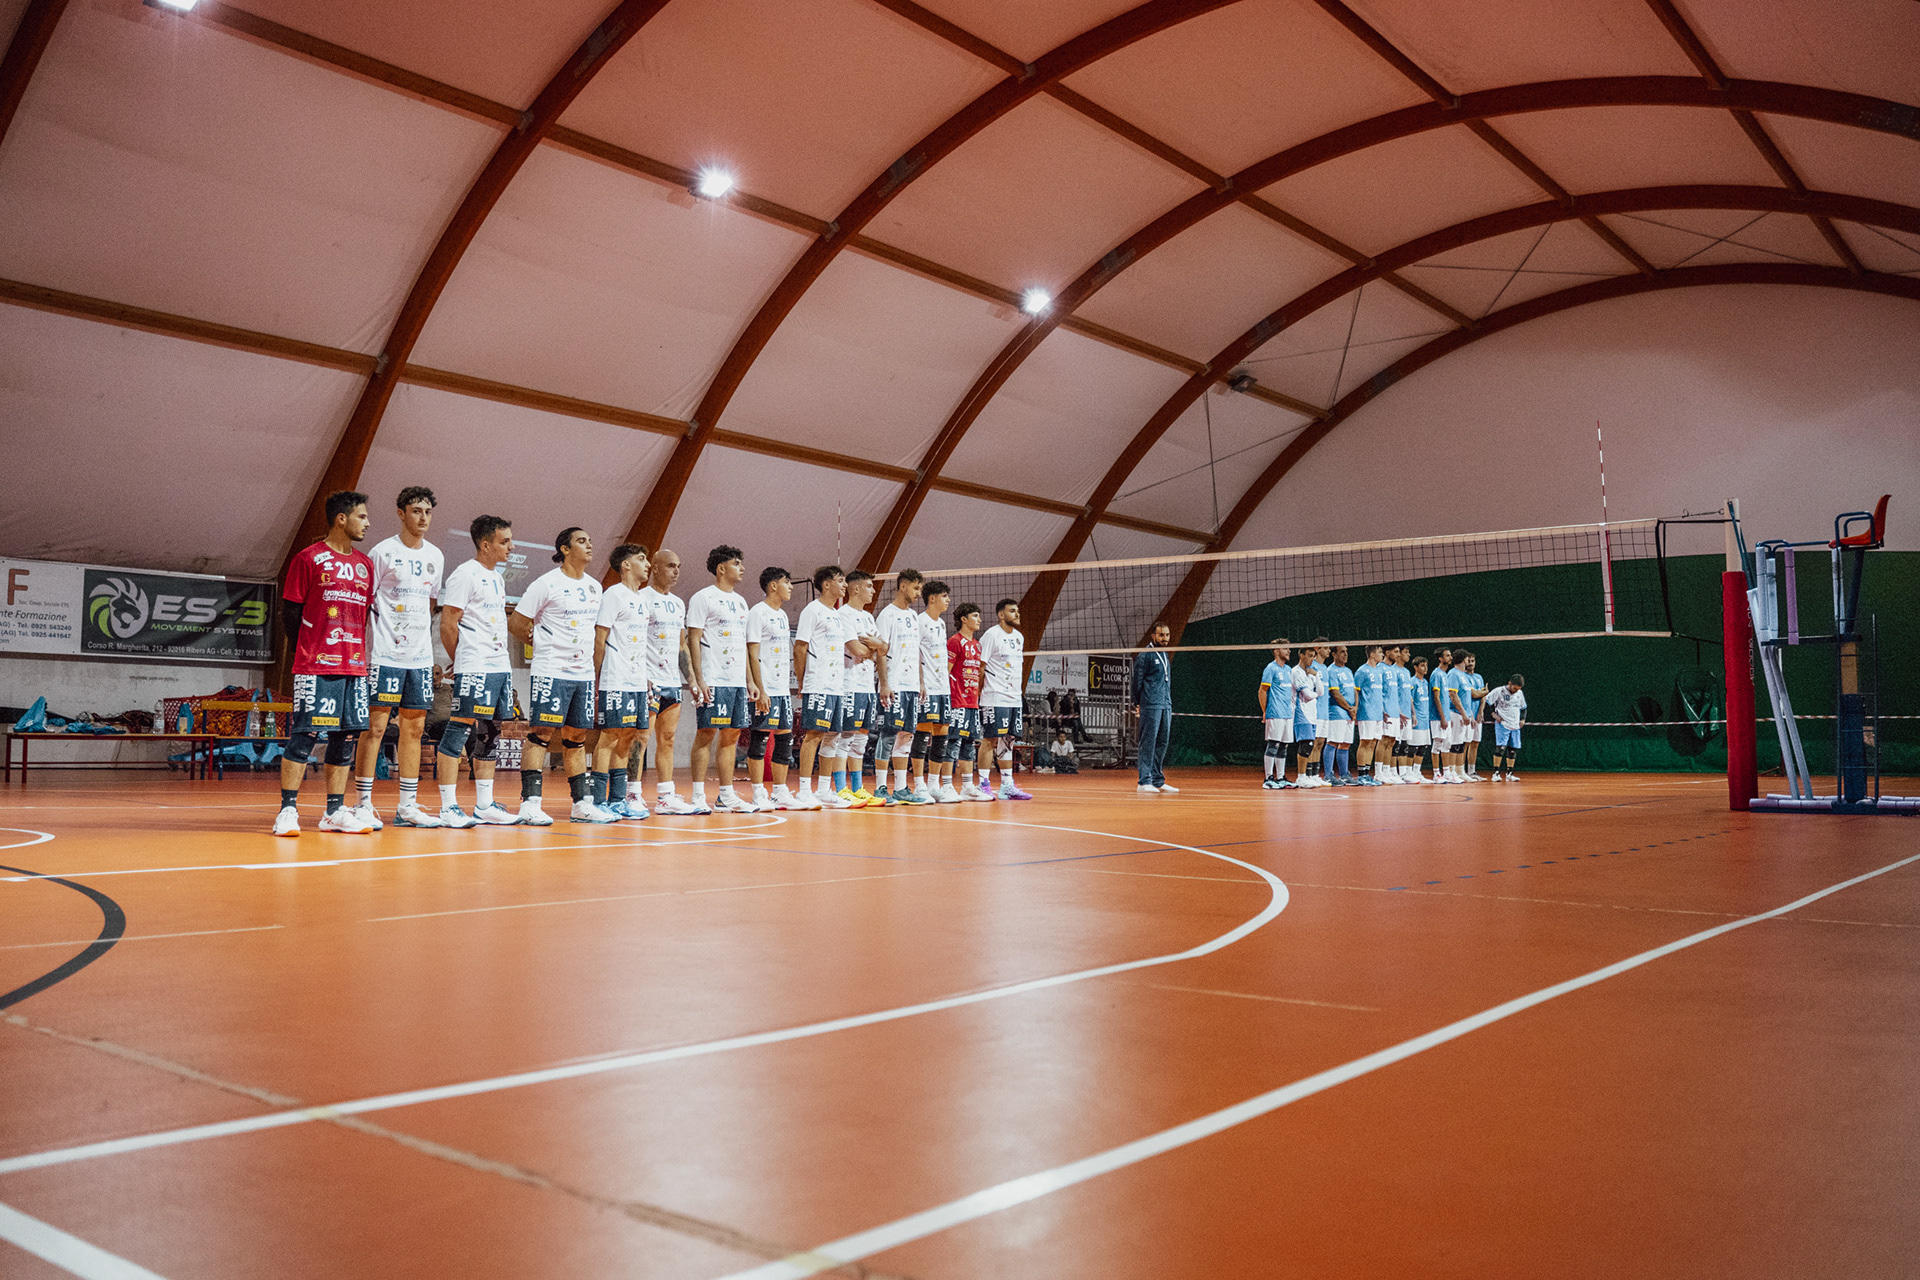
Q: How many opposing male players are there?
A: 12